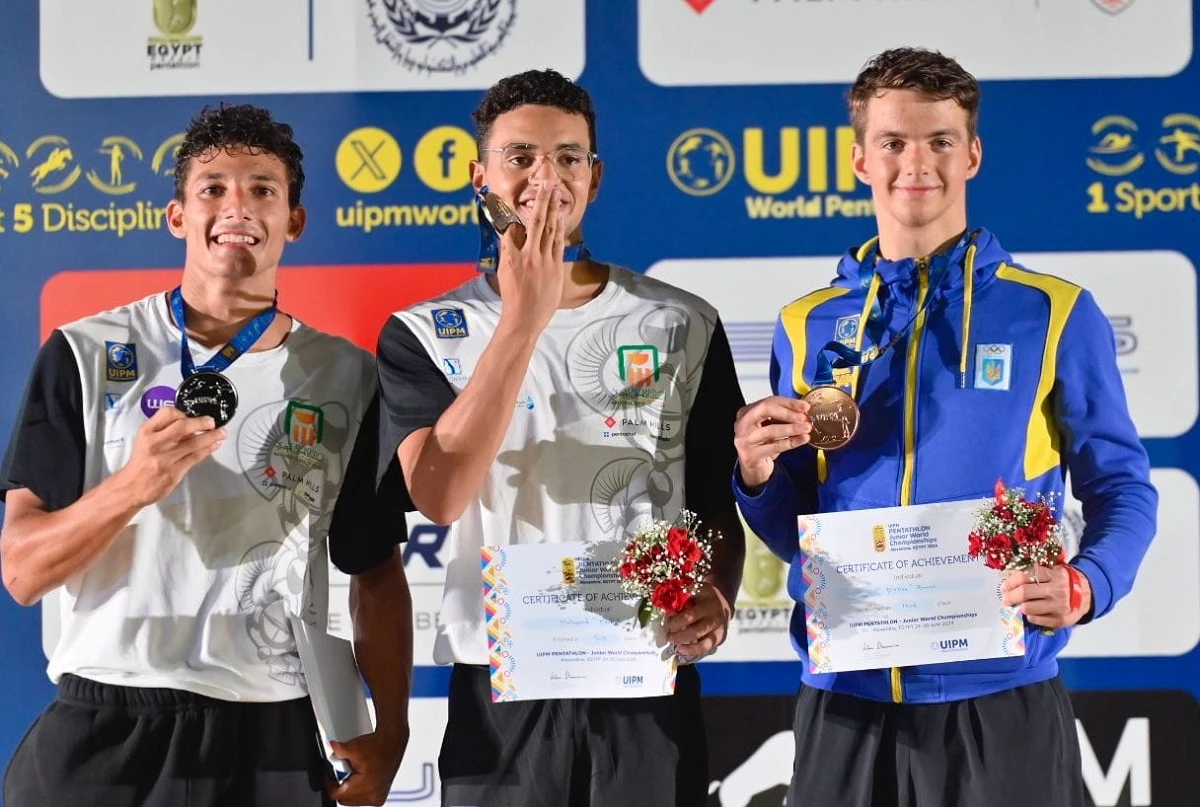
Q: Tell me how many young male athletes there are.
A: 3